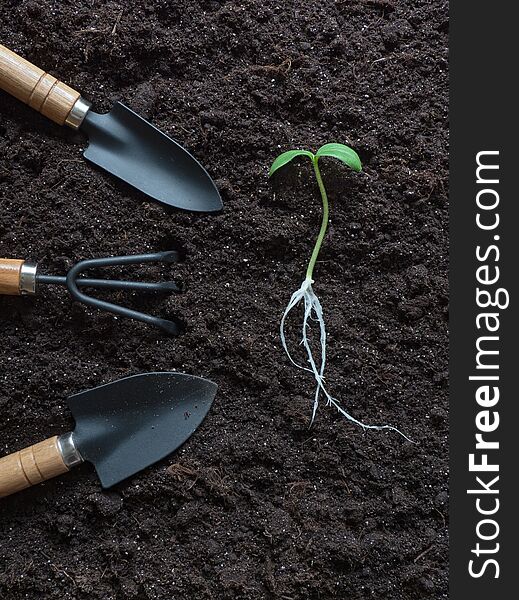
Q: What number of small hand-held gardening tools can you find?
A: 3